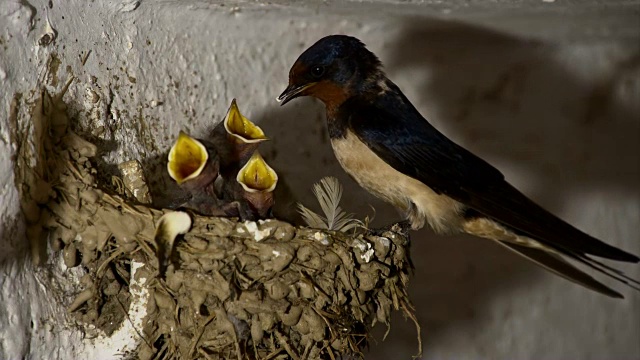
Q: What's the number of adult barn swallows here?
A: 1